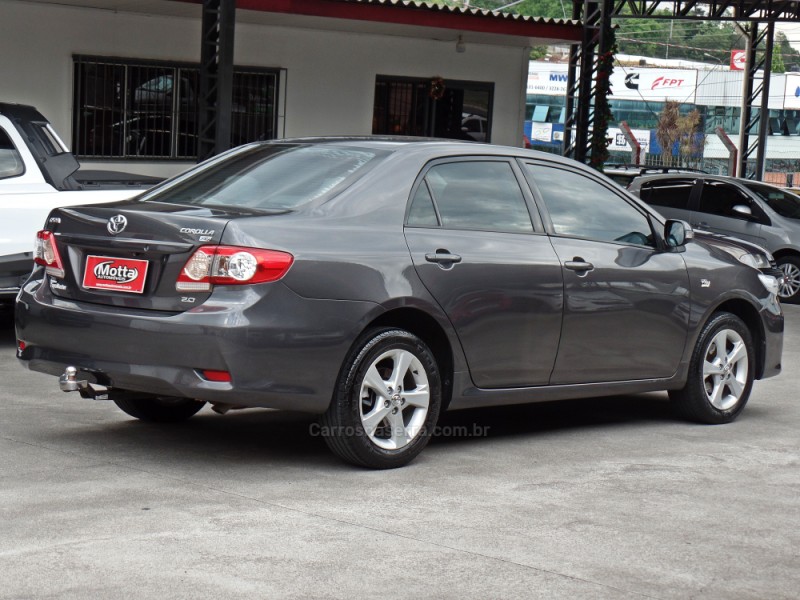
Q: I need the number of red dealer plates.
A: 1